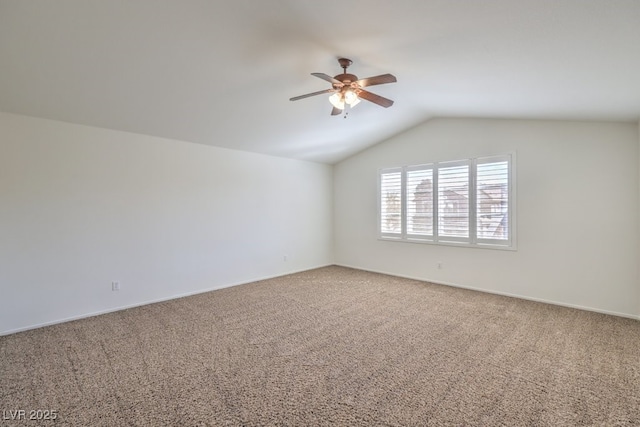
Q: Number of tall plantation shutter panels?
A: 4